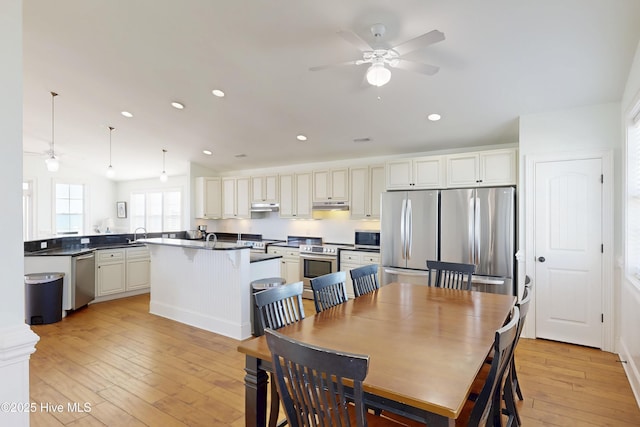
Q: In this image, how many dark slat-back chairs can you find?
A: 8